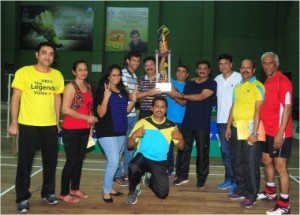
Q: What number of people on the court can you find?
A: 11